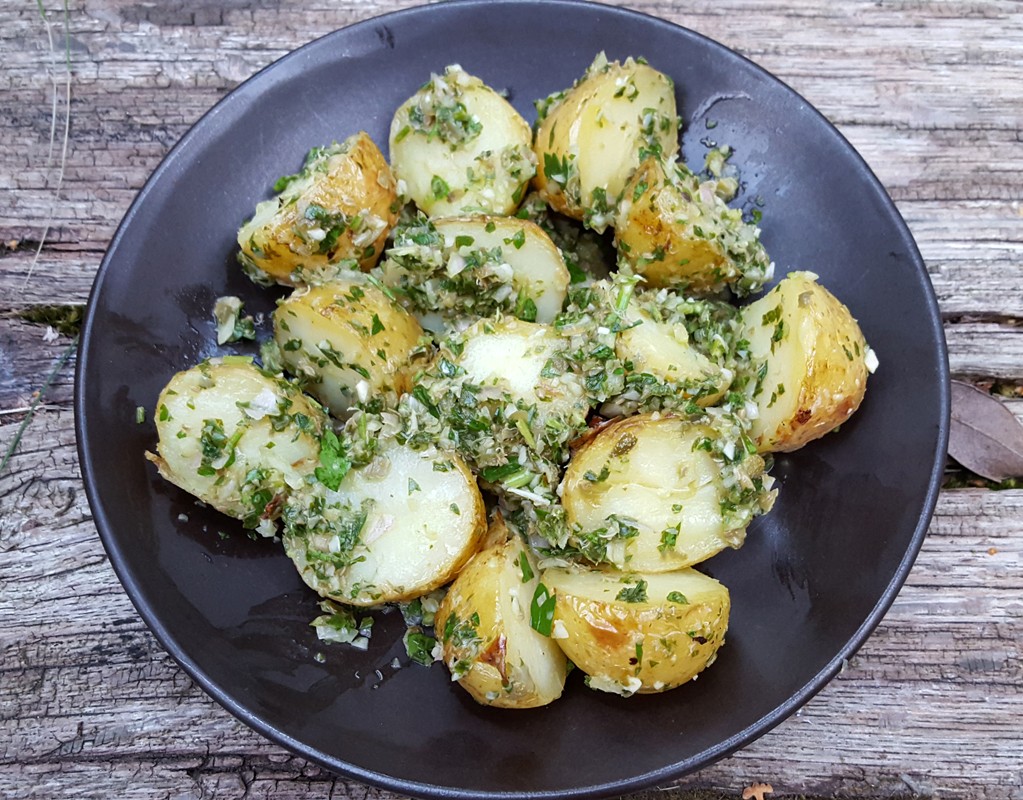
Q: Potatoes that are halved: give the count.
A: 14